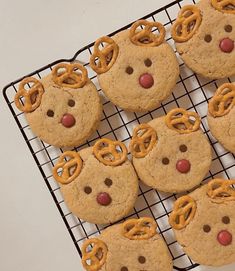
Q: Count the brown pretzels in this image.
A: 15